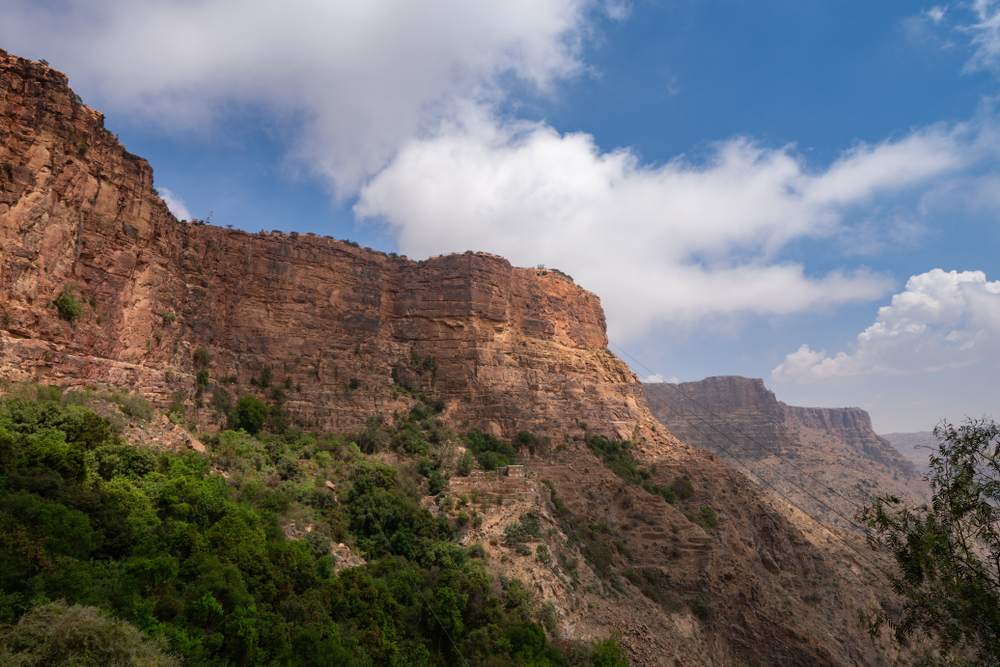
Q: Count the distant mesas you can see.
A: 2